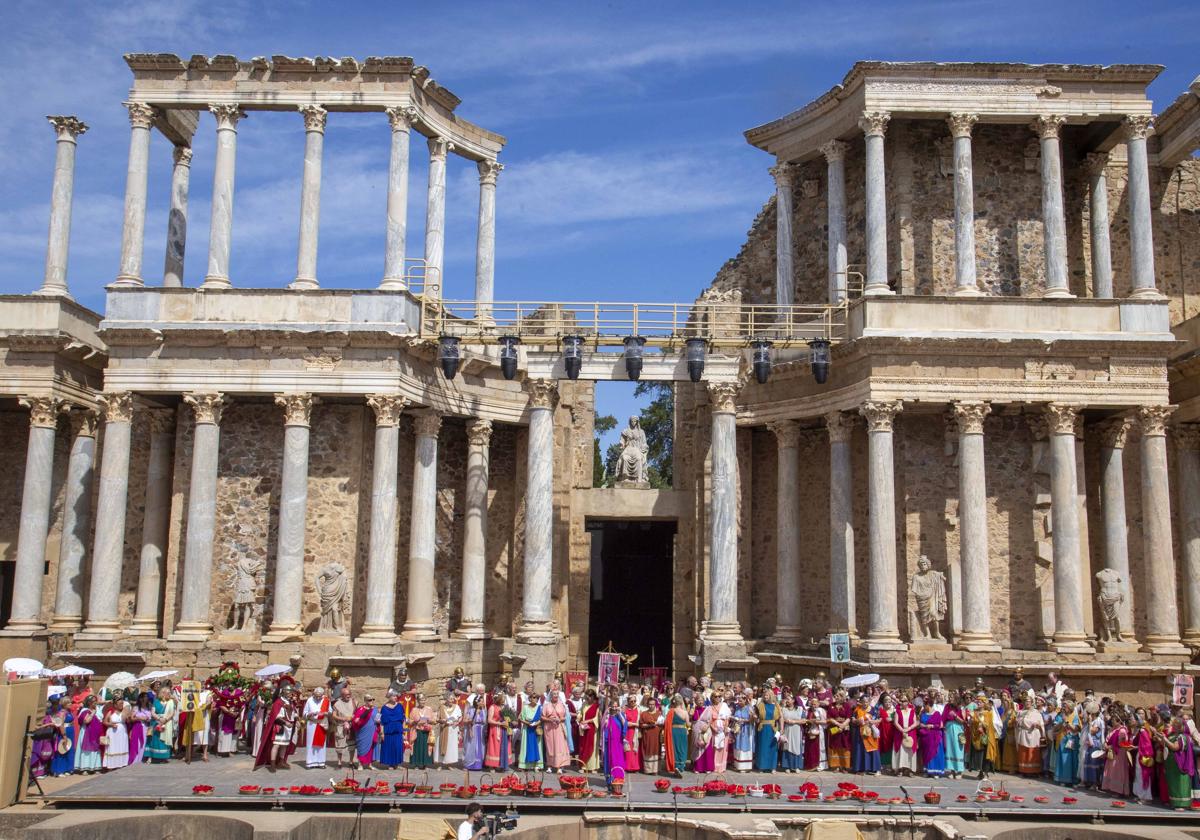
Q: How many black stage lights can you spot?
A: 7